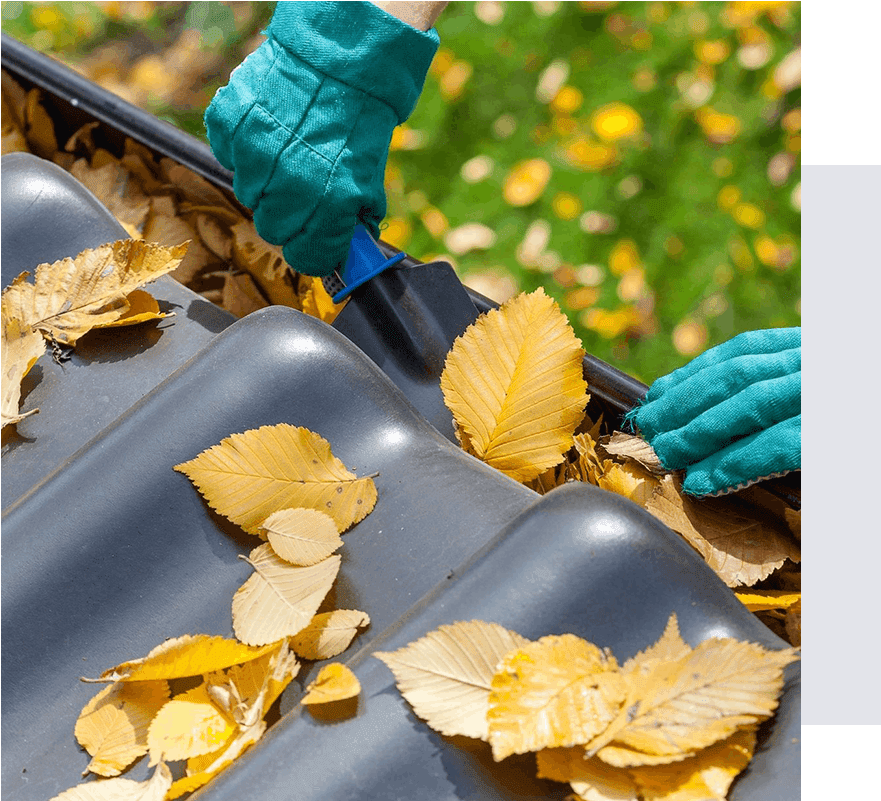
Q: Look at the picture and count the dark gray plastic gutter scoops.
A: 1